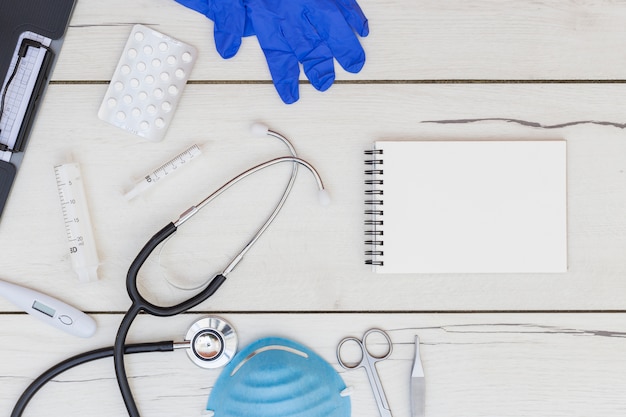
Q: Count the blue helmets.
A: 0